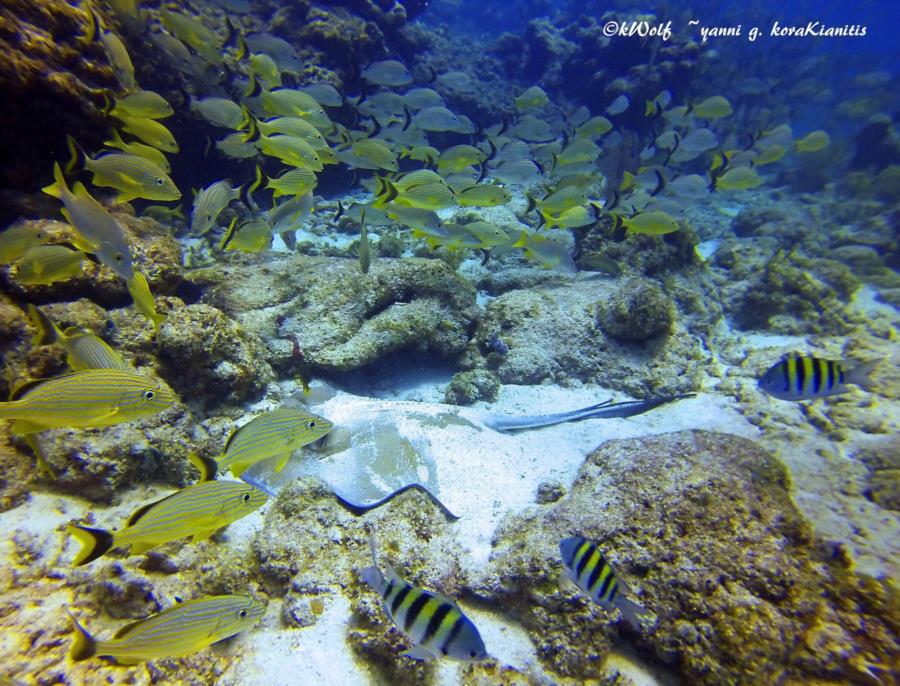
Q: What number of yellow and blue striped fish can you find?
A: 3